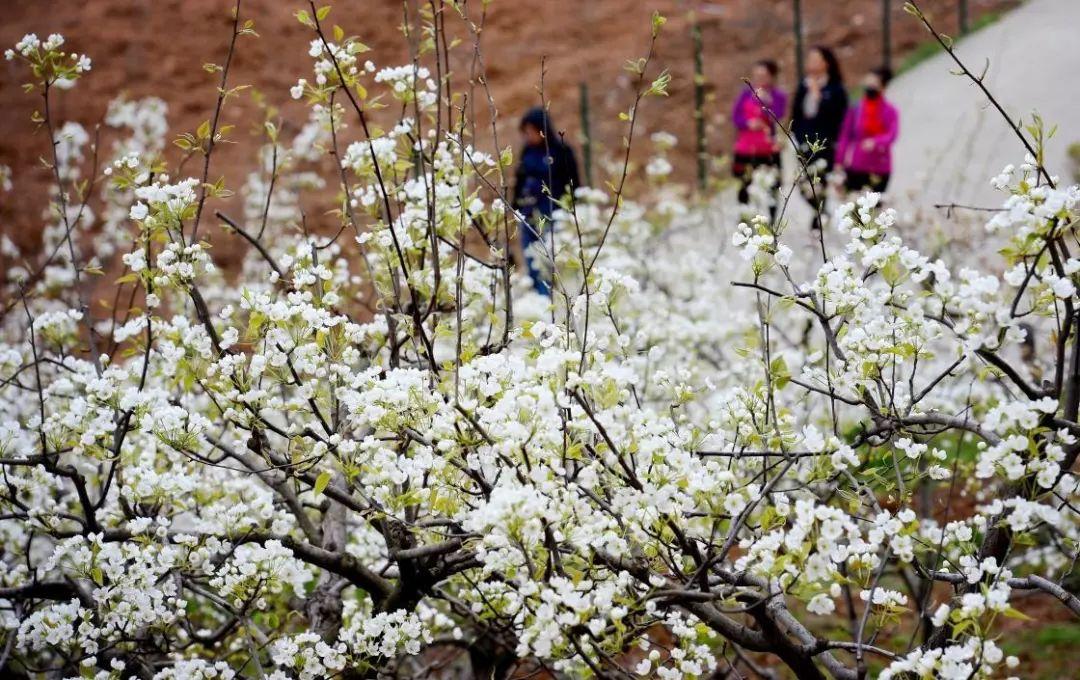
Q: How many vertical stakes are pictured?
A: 5